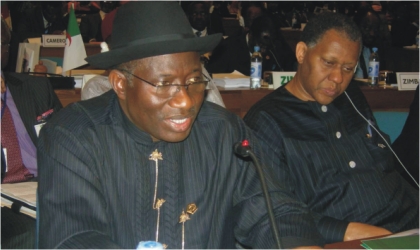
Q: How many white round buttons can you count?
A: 3